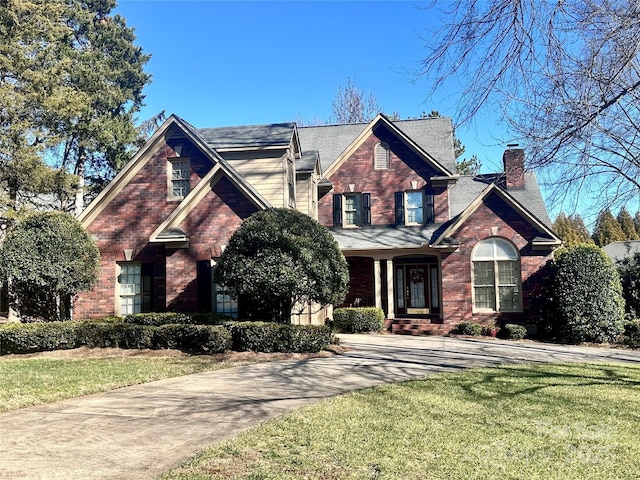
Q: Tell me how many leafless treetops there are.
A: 2